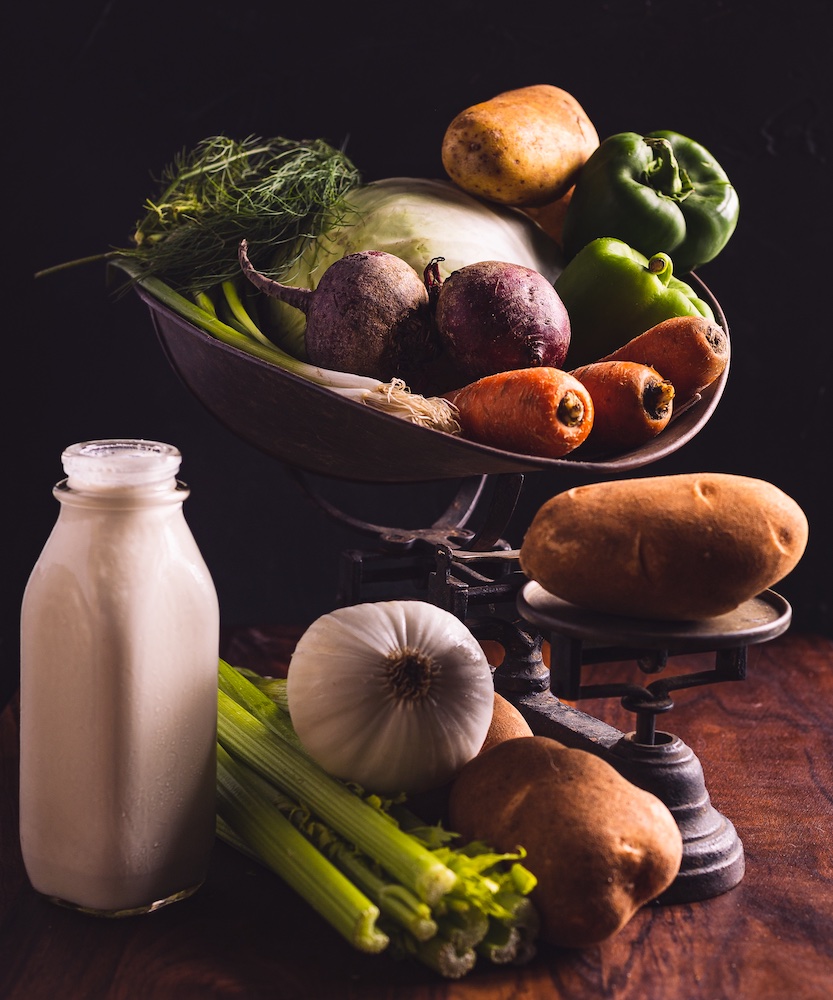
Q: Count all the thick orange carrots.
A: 3